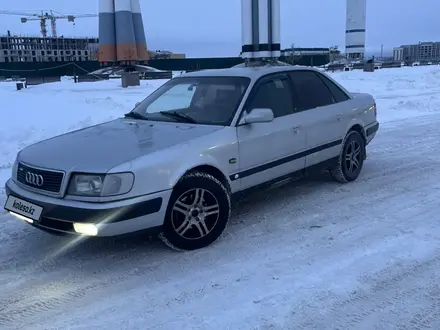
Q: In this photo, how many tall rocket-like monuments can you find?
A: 3